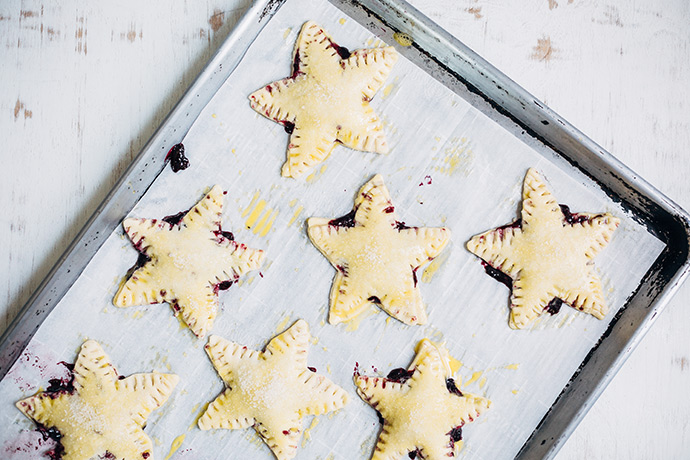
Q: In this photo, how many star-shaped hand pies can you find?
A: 7